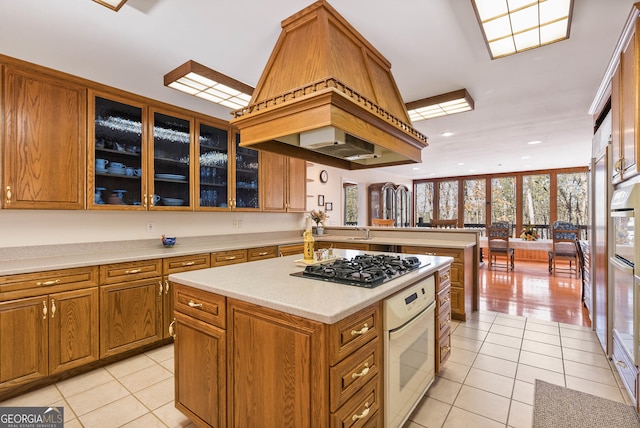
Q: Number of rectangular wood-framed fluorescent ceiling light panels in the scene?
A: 4